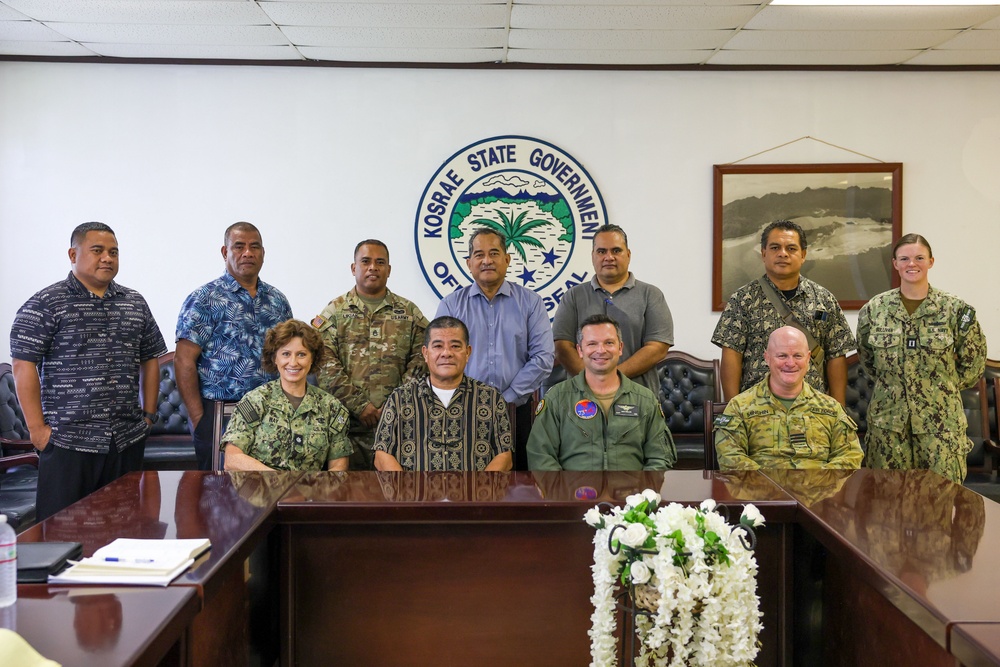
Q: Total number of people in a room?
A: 11